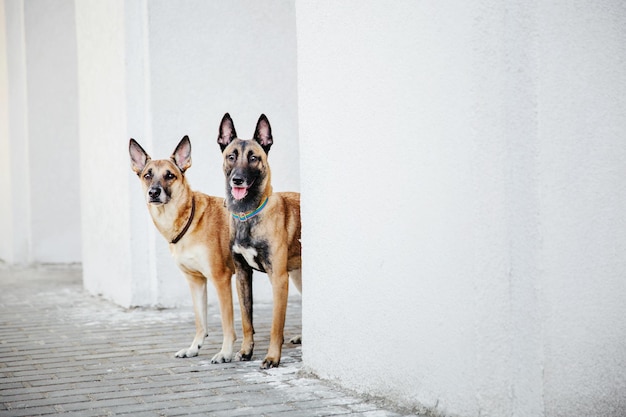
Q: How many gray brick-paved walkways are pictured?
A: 1